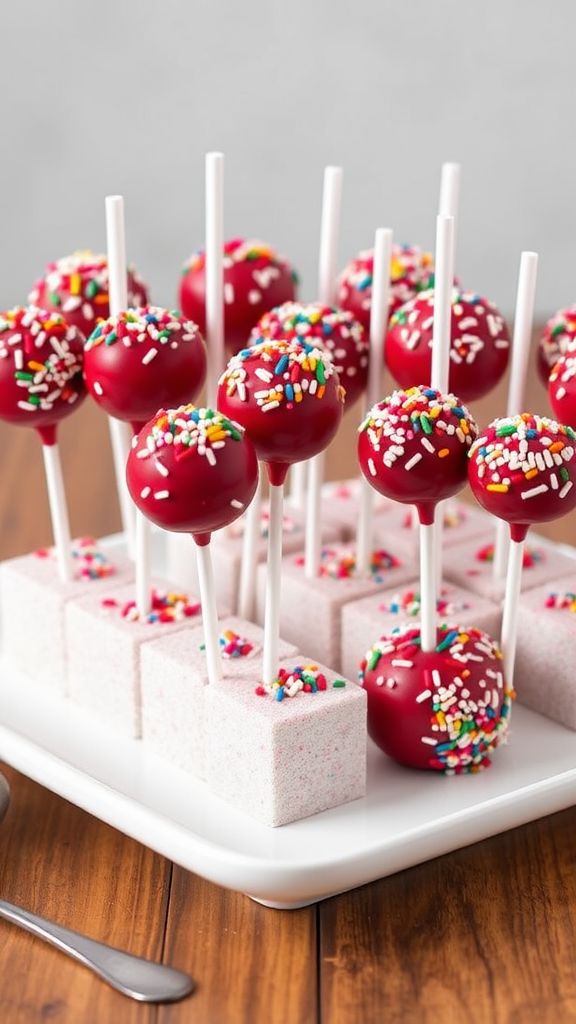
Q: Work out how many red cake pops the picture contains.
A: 14